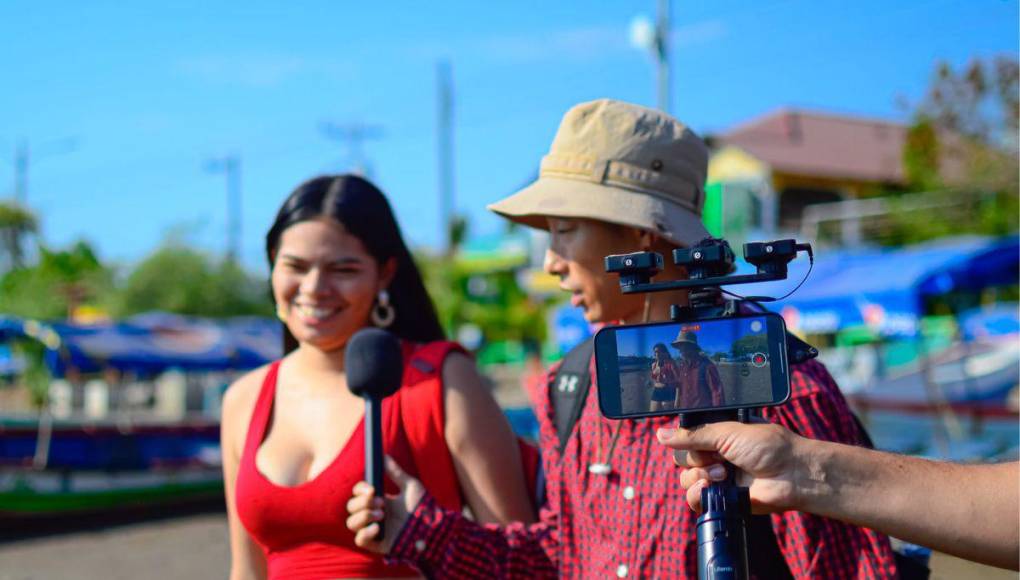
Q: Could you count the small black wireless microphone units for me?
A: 3